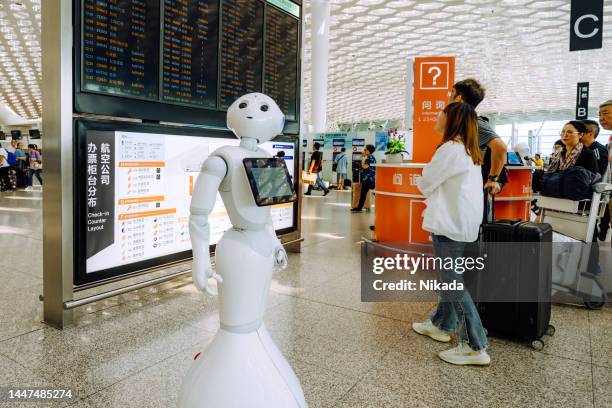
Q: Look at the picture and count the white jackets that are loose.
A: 1